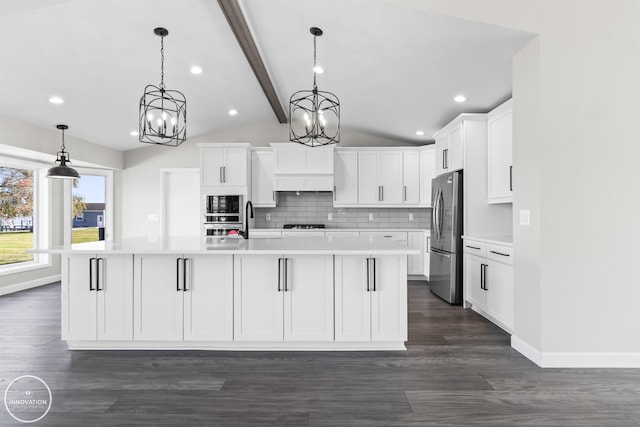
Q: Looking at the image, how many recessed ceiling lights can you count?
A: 7